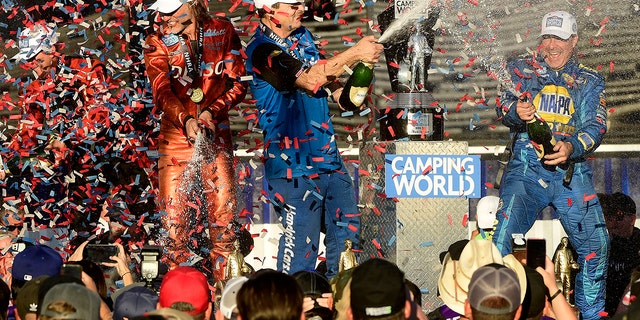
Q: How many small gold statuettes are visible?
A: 3